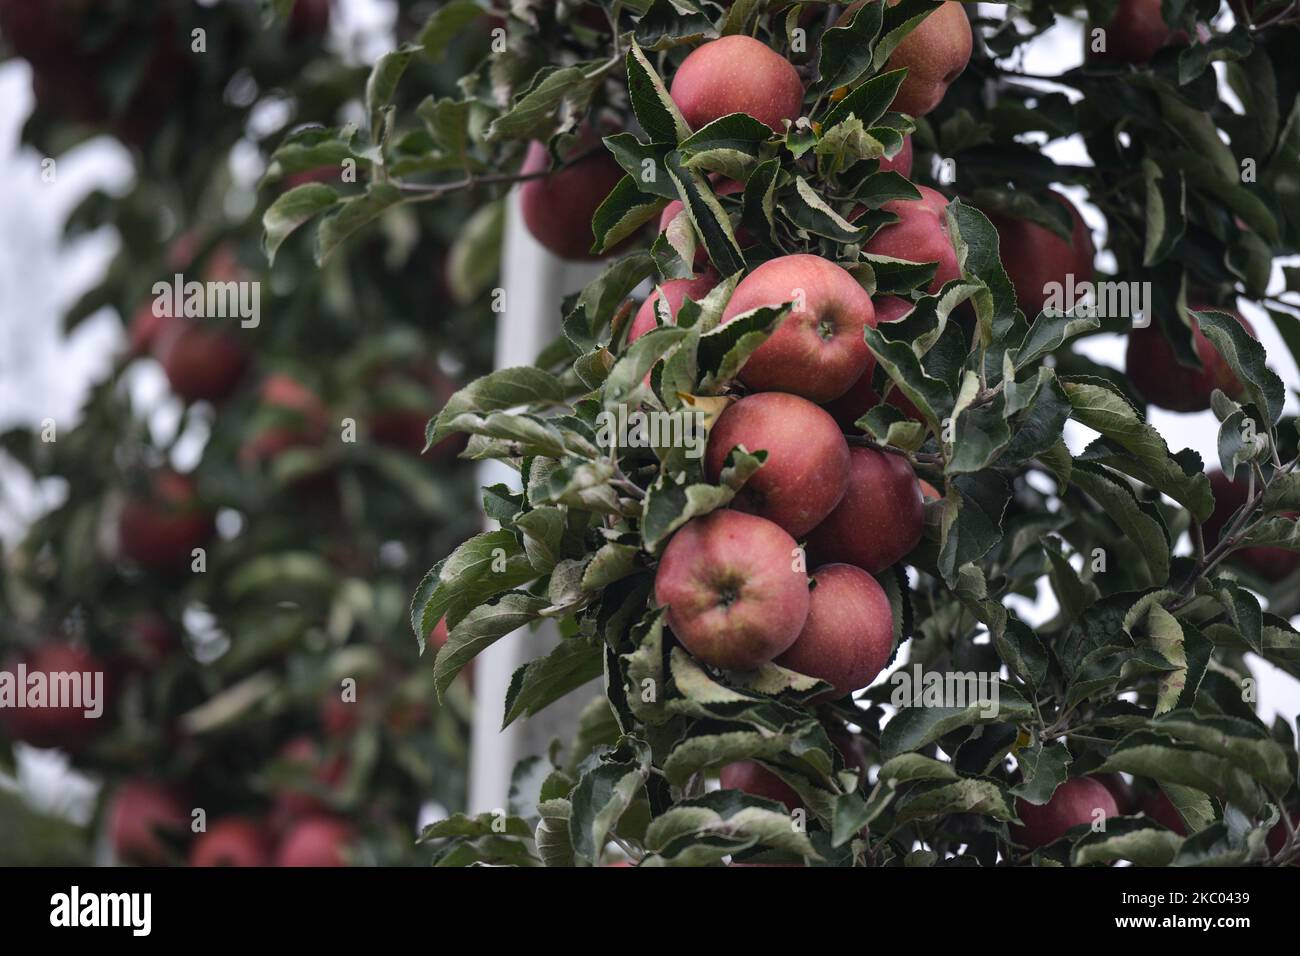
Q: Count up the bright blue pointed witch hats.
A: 0